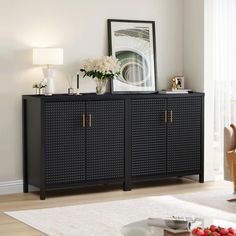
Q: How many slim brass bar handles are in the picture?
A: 4